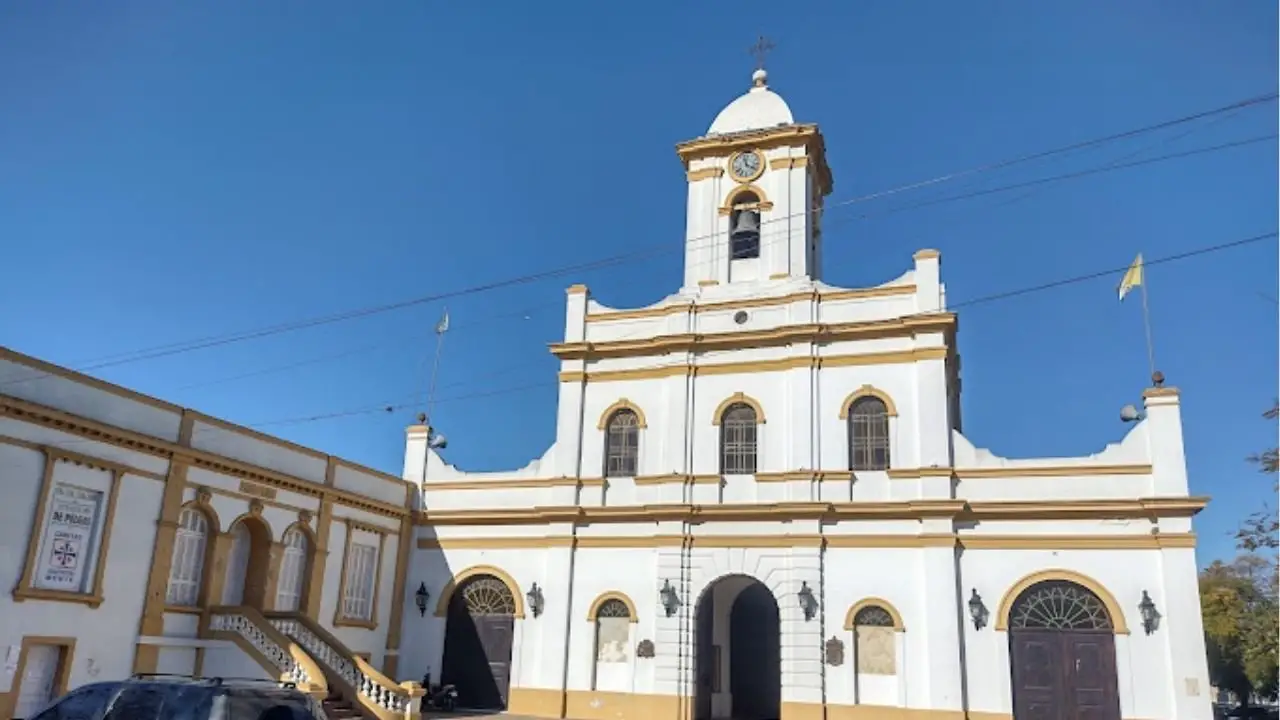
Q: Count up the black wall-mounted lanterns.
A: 6